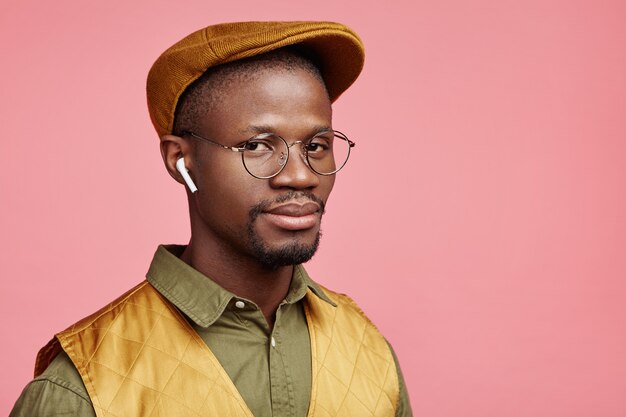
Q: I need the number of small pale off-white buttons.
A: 2